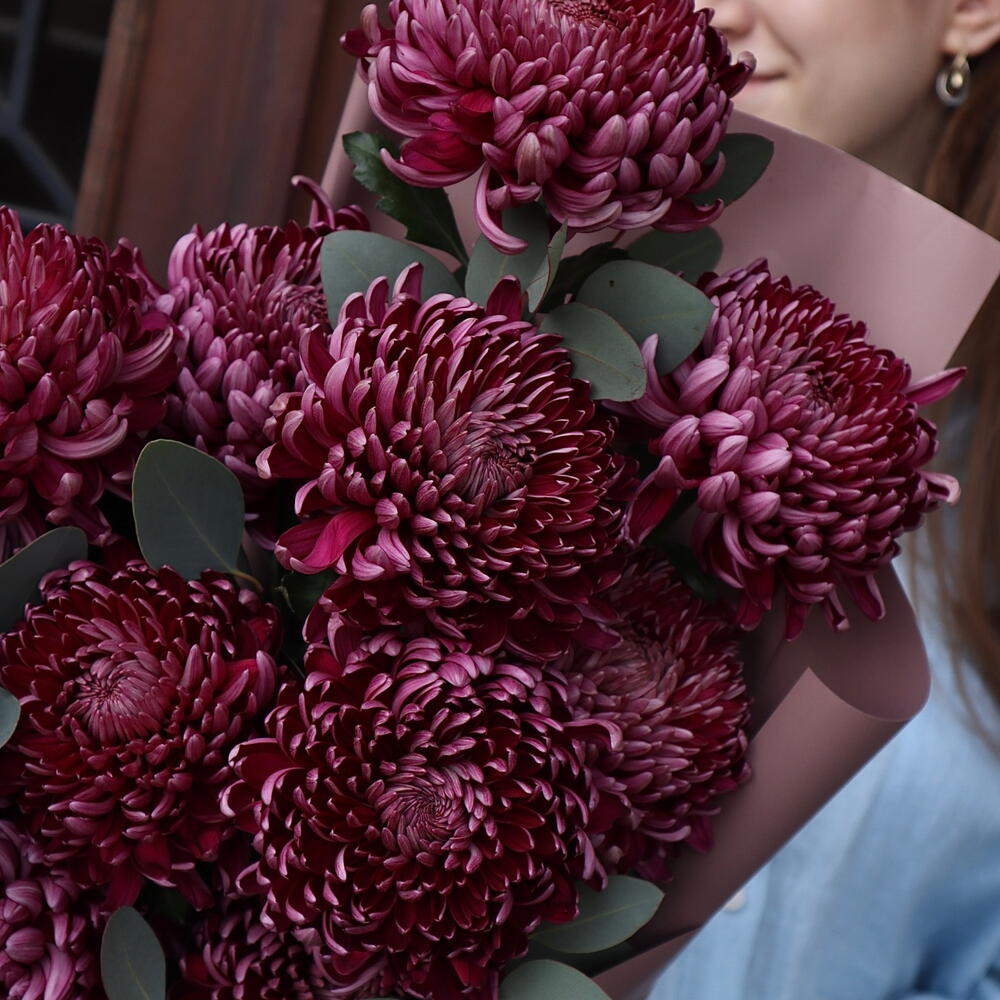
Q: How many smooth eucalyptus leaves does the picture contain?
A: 13